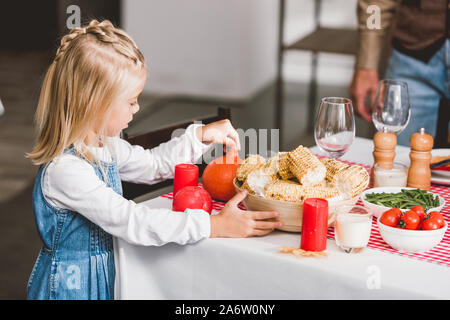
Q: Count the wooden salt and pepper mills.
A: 2